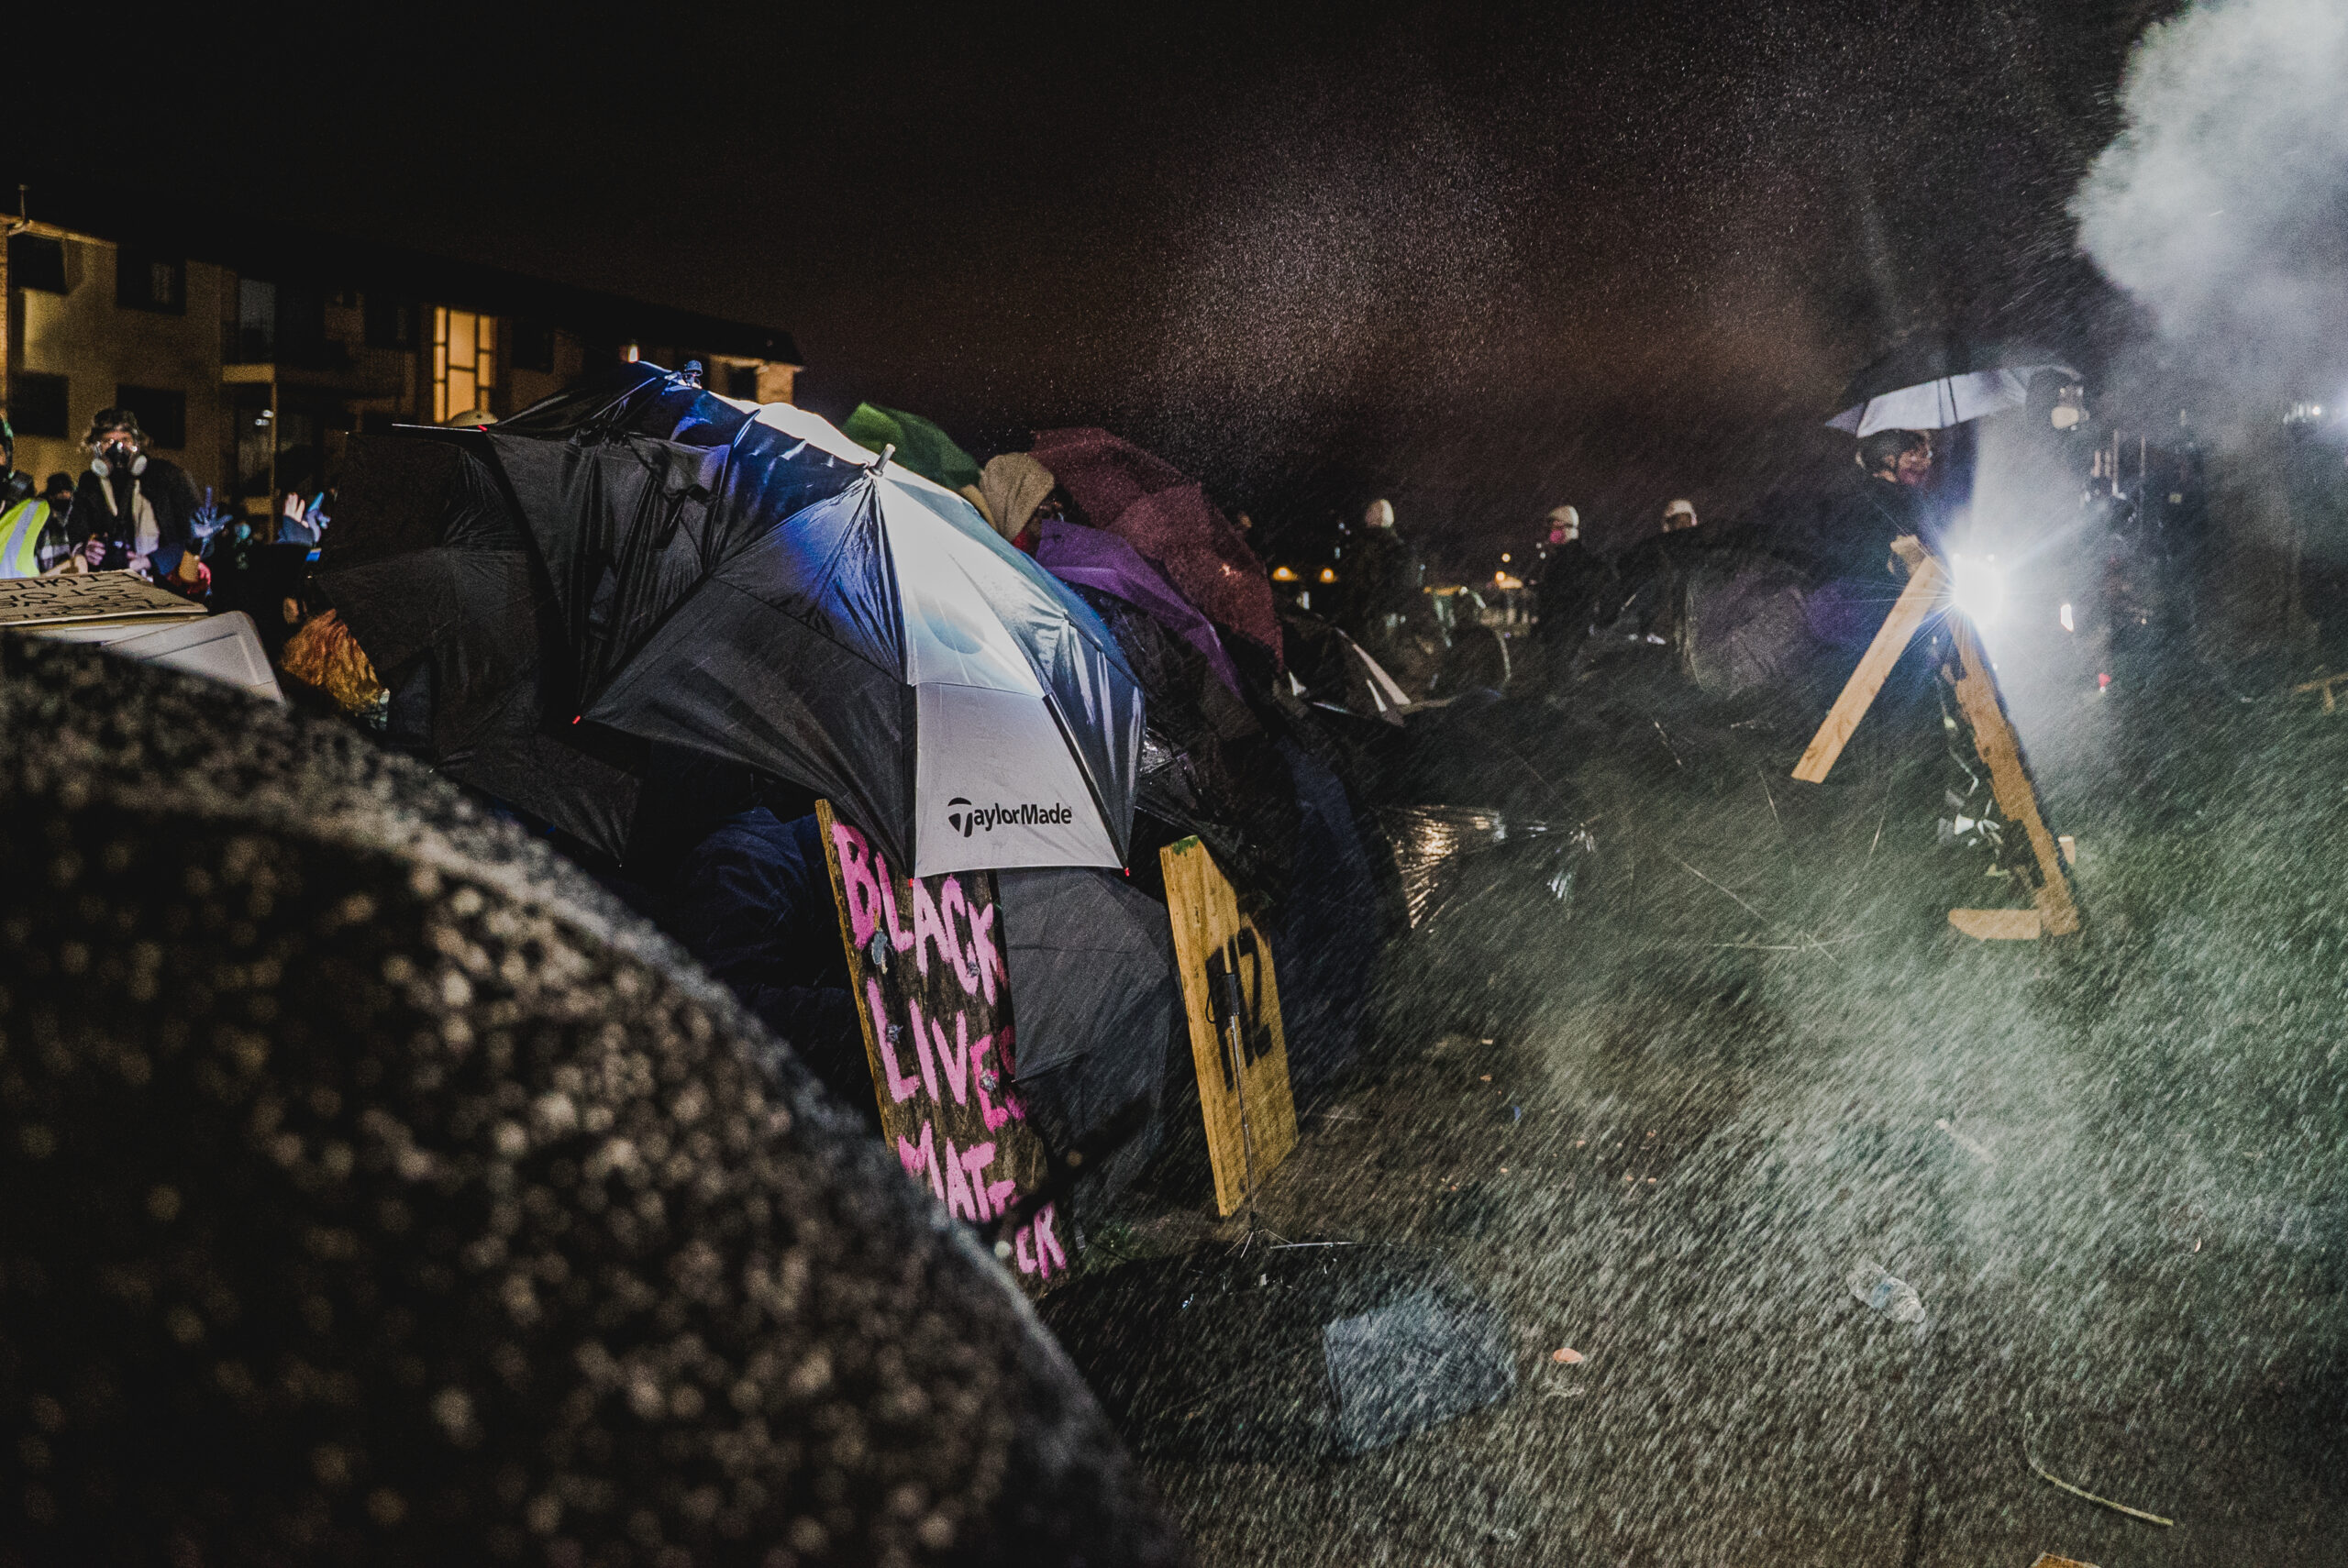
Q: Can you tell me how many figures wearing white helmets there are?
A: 3